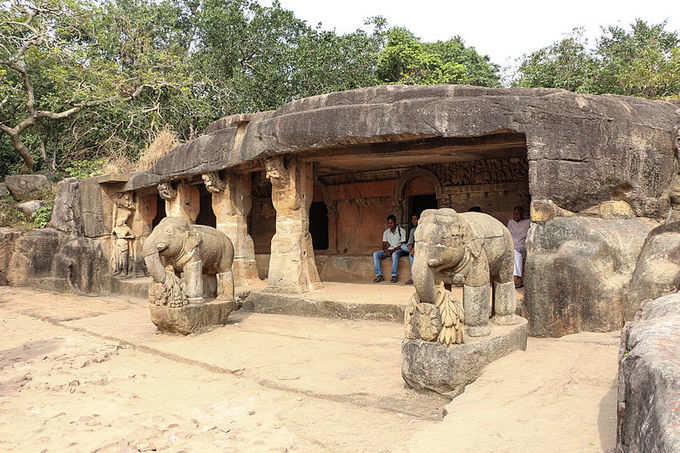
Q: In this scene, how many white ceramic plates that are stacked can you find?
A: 0